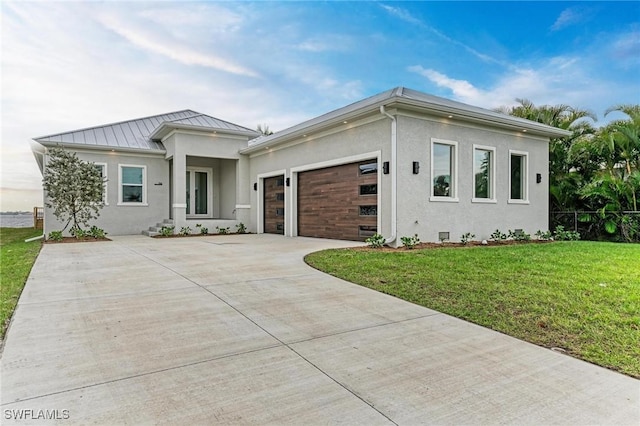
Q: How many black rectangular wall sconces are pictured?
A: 5